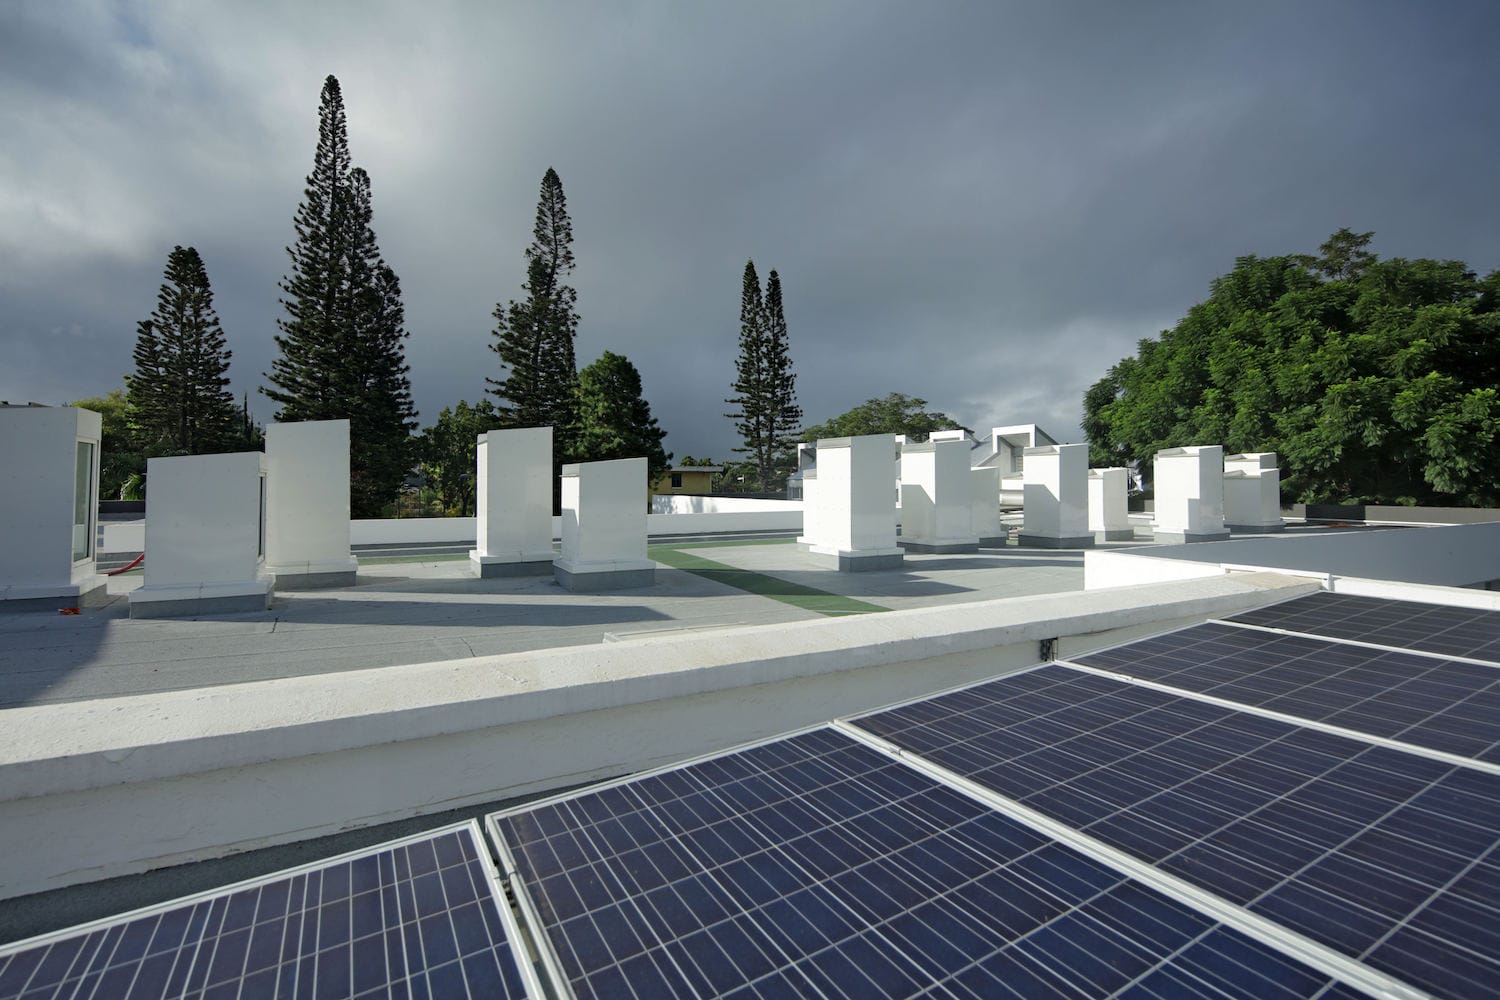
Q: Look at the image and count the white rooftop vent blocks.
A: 14